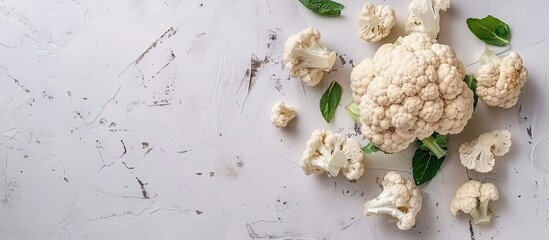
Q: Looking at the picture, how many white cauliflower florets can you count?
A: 9